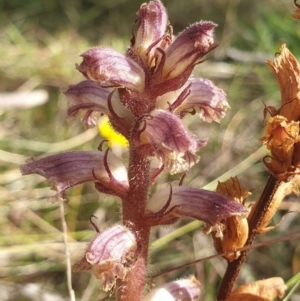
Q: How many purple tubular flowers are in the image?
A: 10